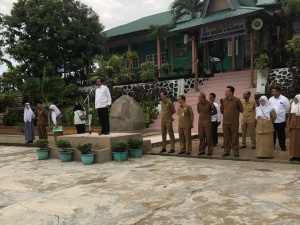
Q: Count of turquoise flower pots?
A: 5